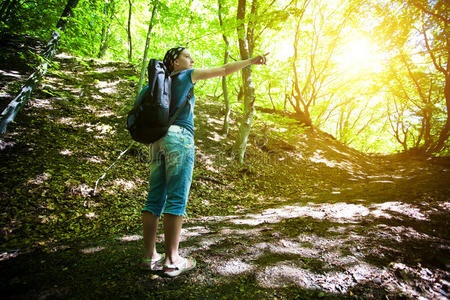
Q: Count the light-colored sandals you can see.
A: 2